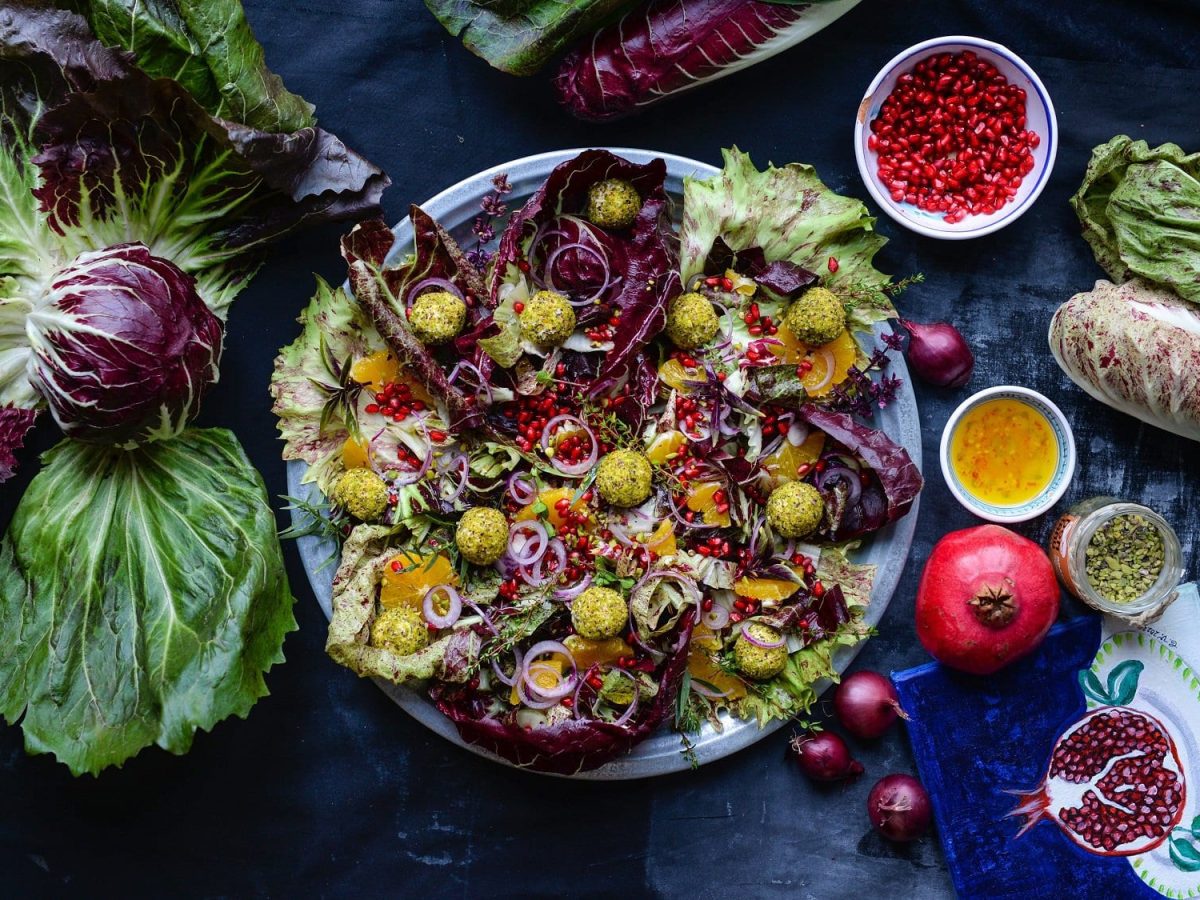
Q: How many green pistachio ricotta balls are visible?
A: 12